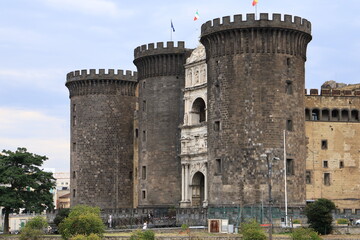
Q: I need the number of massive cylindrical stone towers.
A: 3